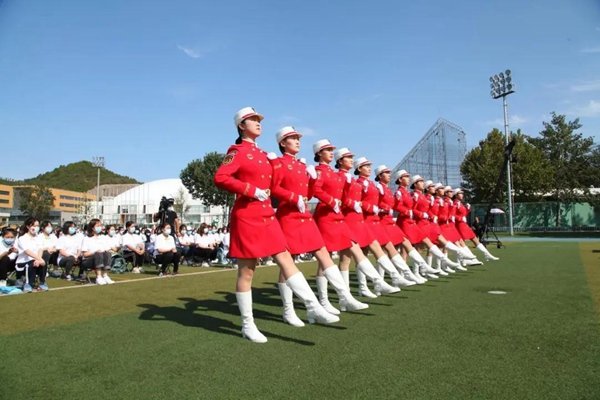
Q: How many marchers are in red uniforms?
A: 12